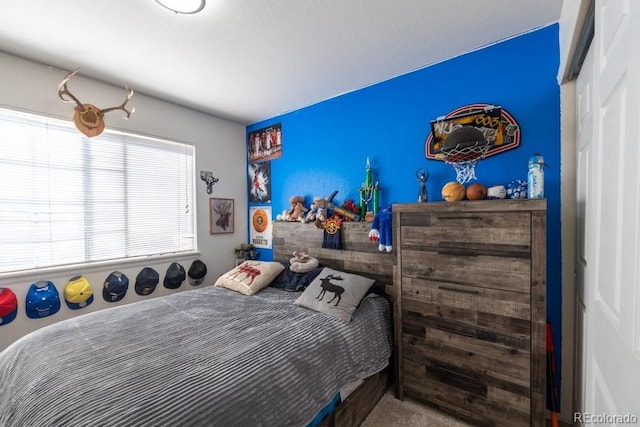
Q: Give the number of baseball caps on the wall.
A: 7